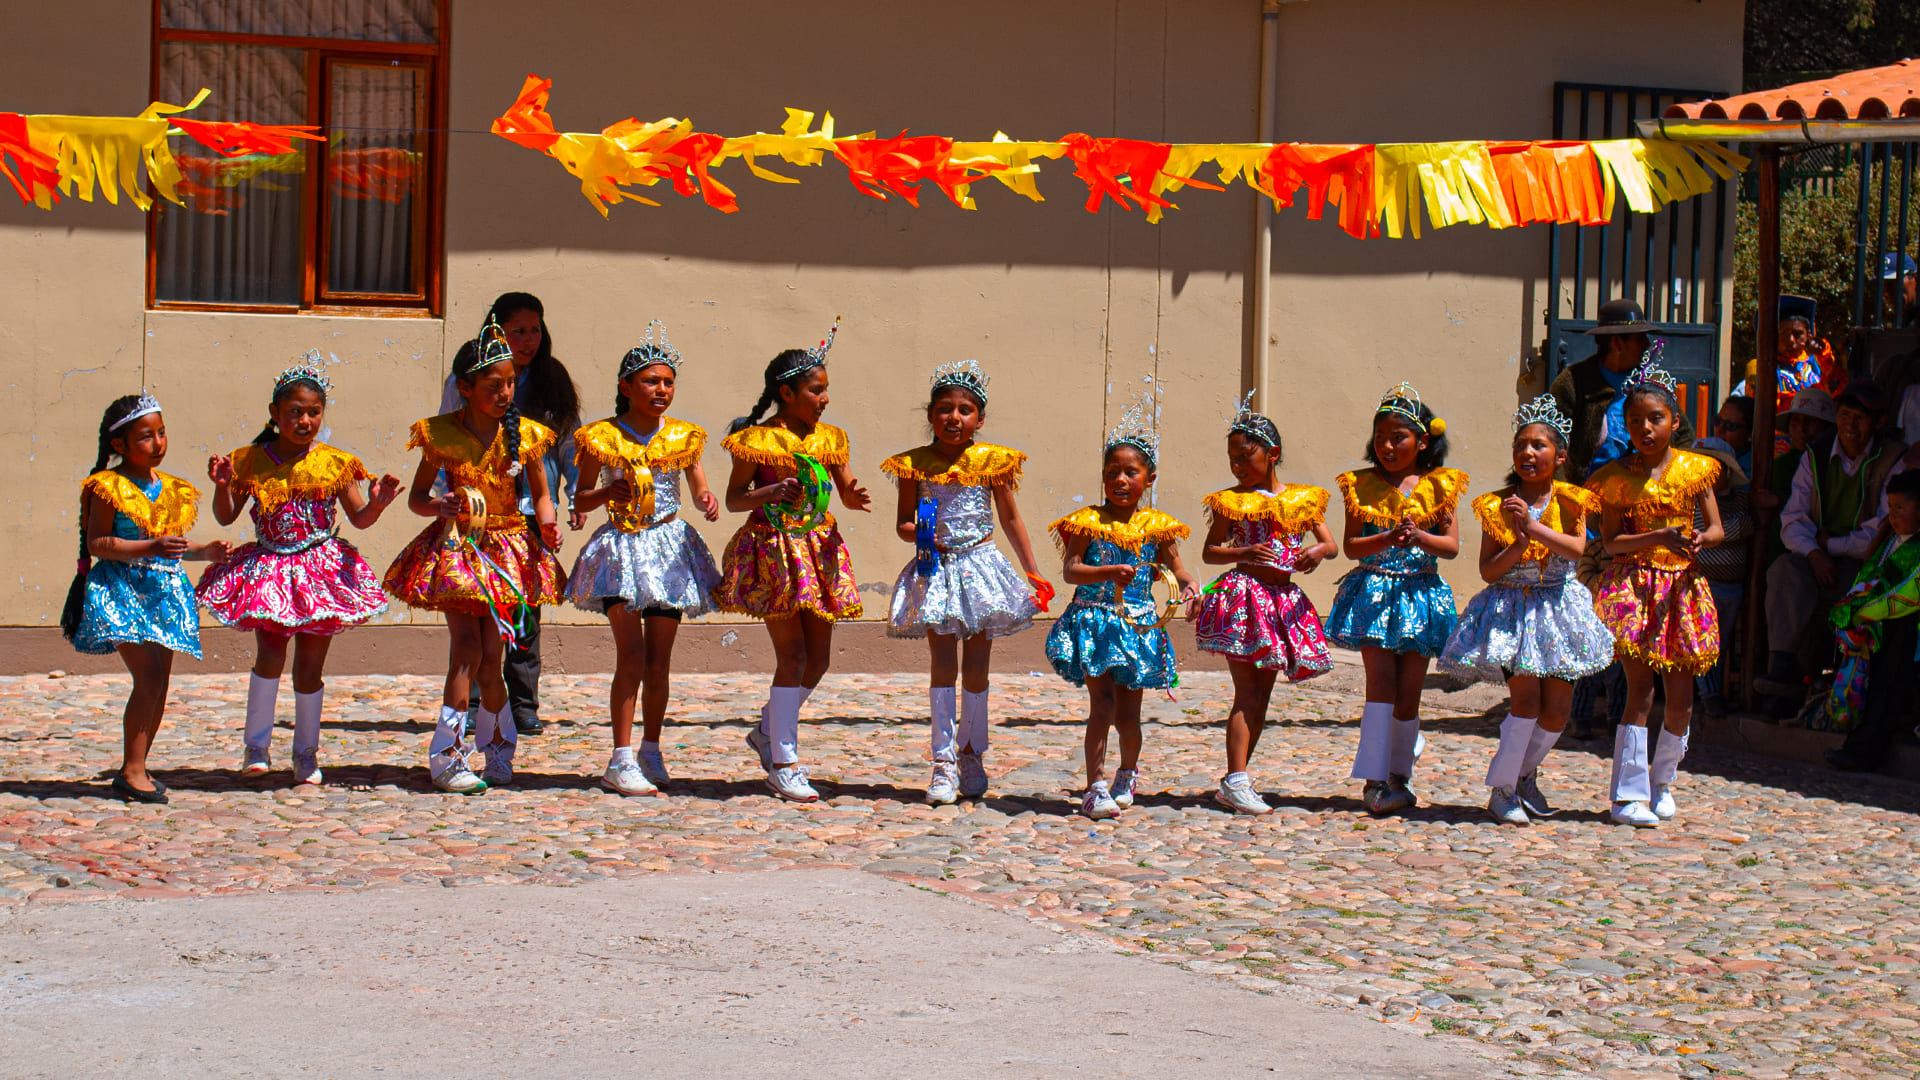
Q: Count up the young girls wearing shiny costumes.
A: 11